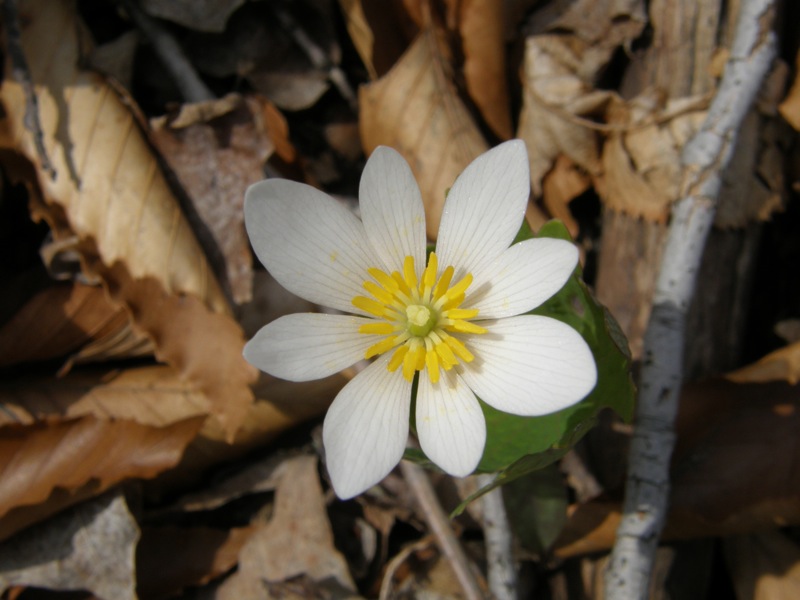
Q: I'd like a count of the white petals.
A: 8